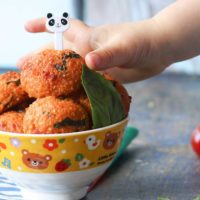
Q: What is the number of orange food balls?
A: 5